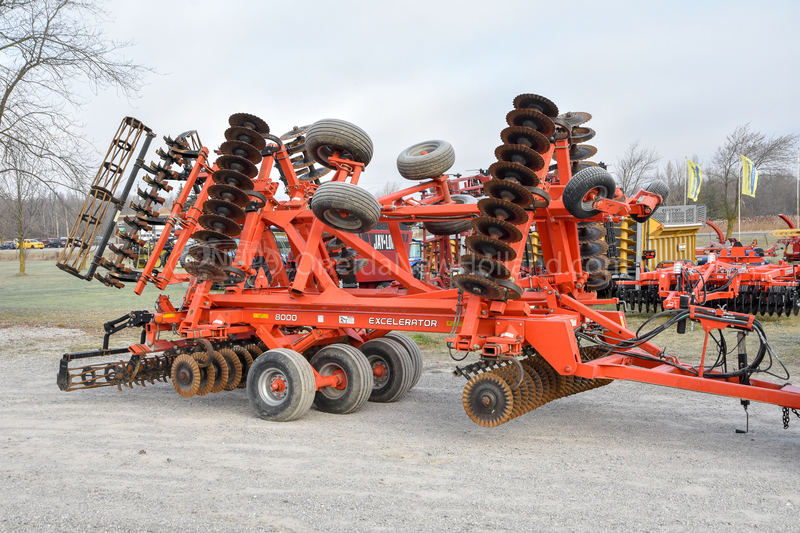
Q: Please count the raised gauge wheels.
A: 6